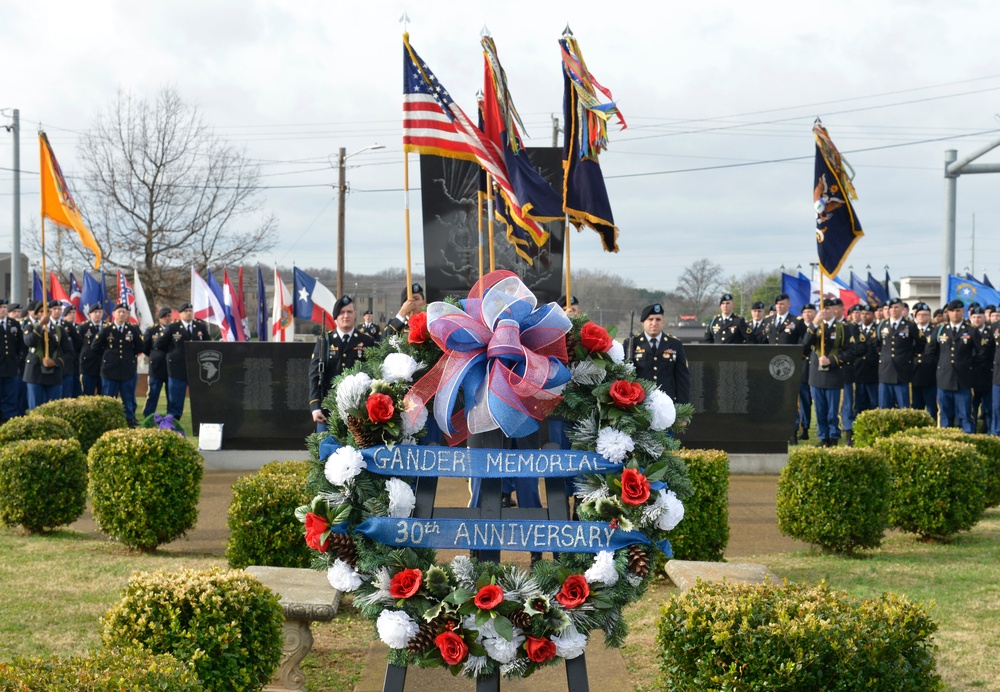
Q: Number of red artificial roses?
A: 11